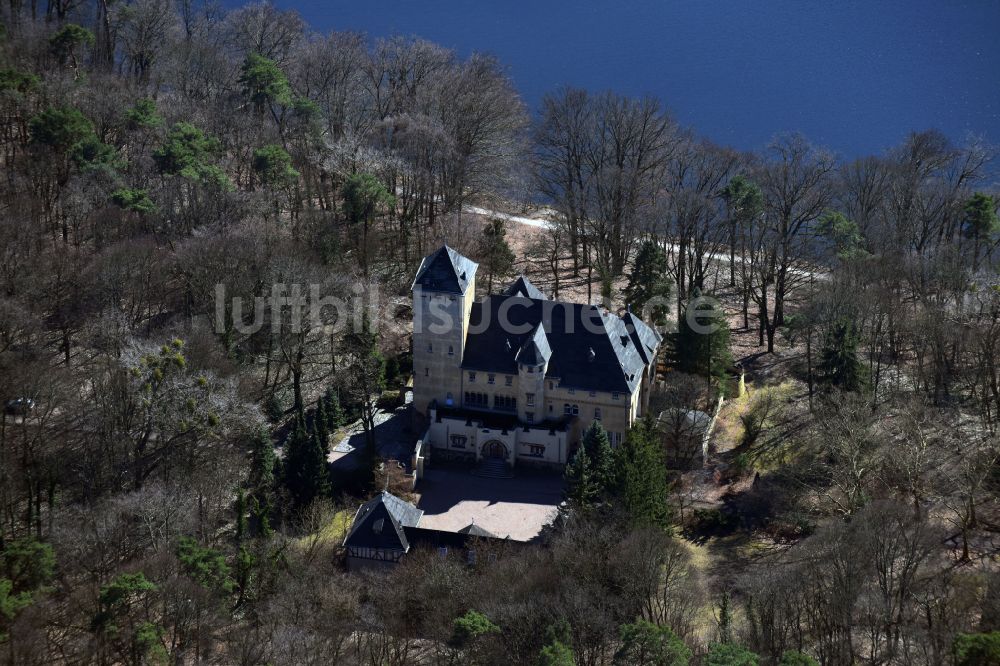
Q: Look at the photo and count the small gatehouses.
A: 1